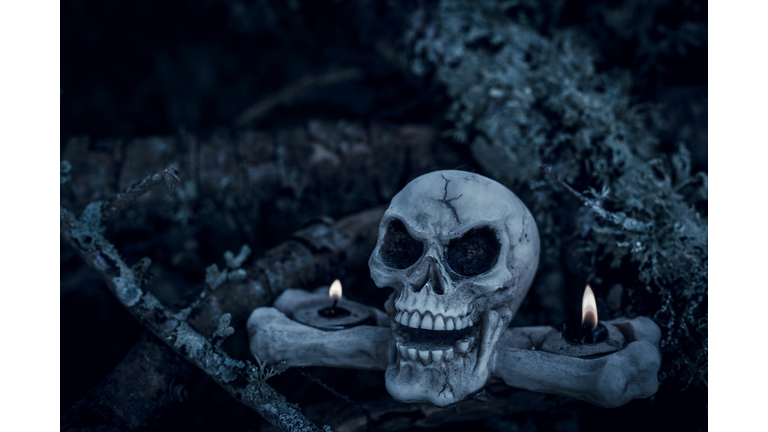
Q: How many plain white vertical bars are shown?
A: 2